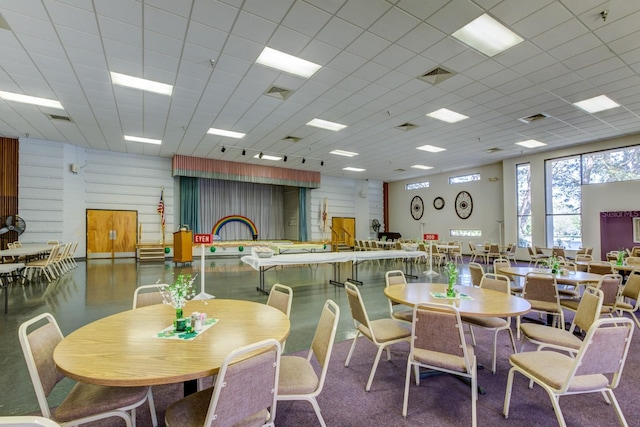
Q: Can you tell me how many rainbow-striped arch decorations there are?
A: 1